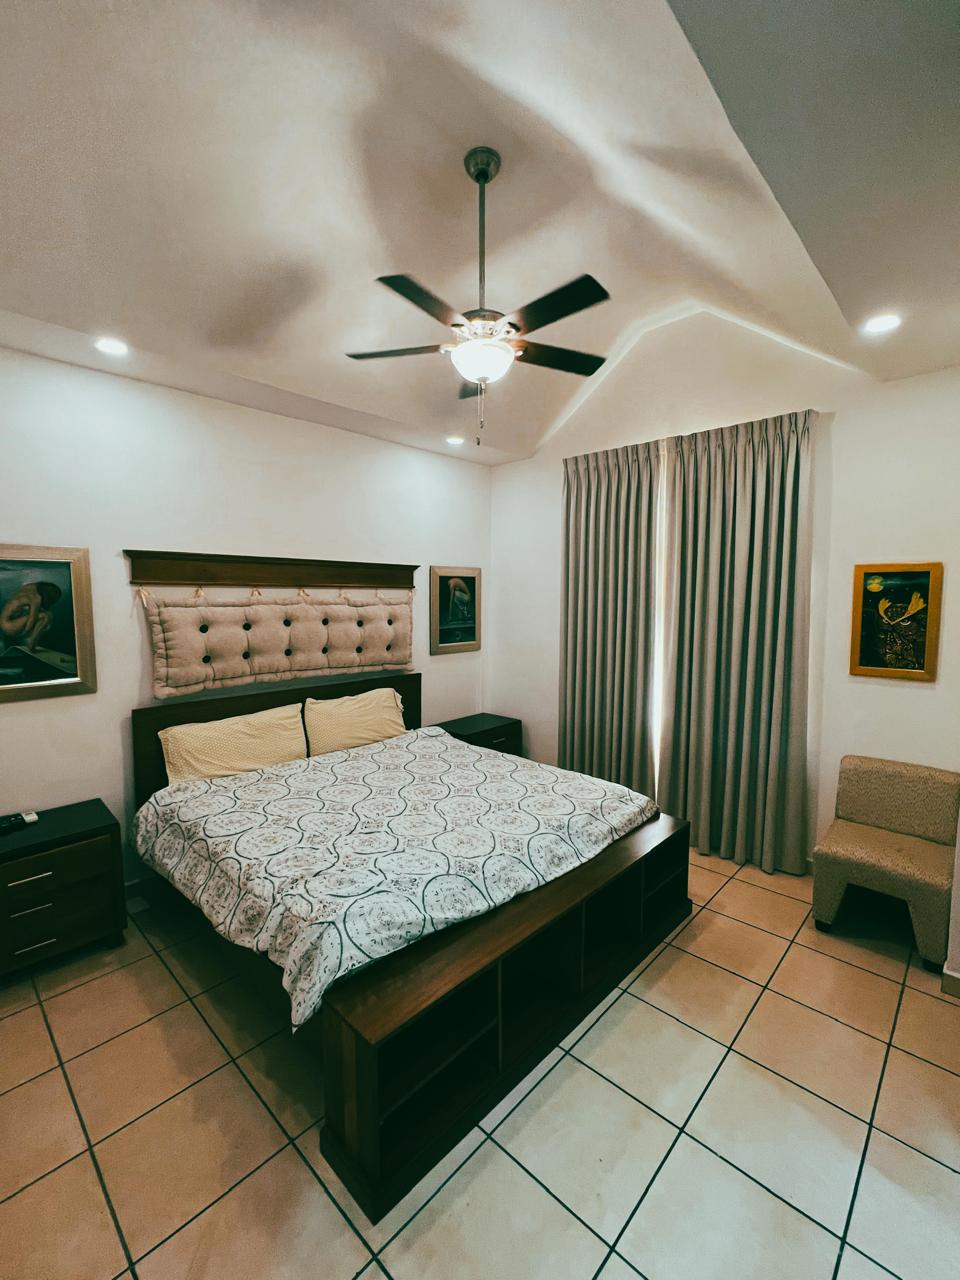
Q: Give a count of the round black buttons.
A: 12